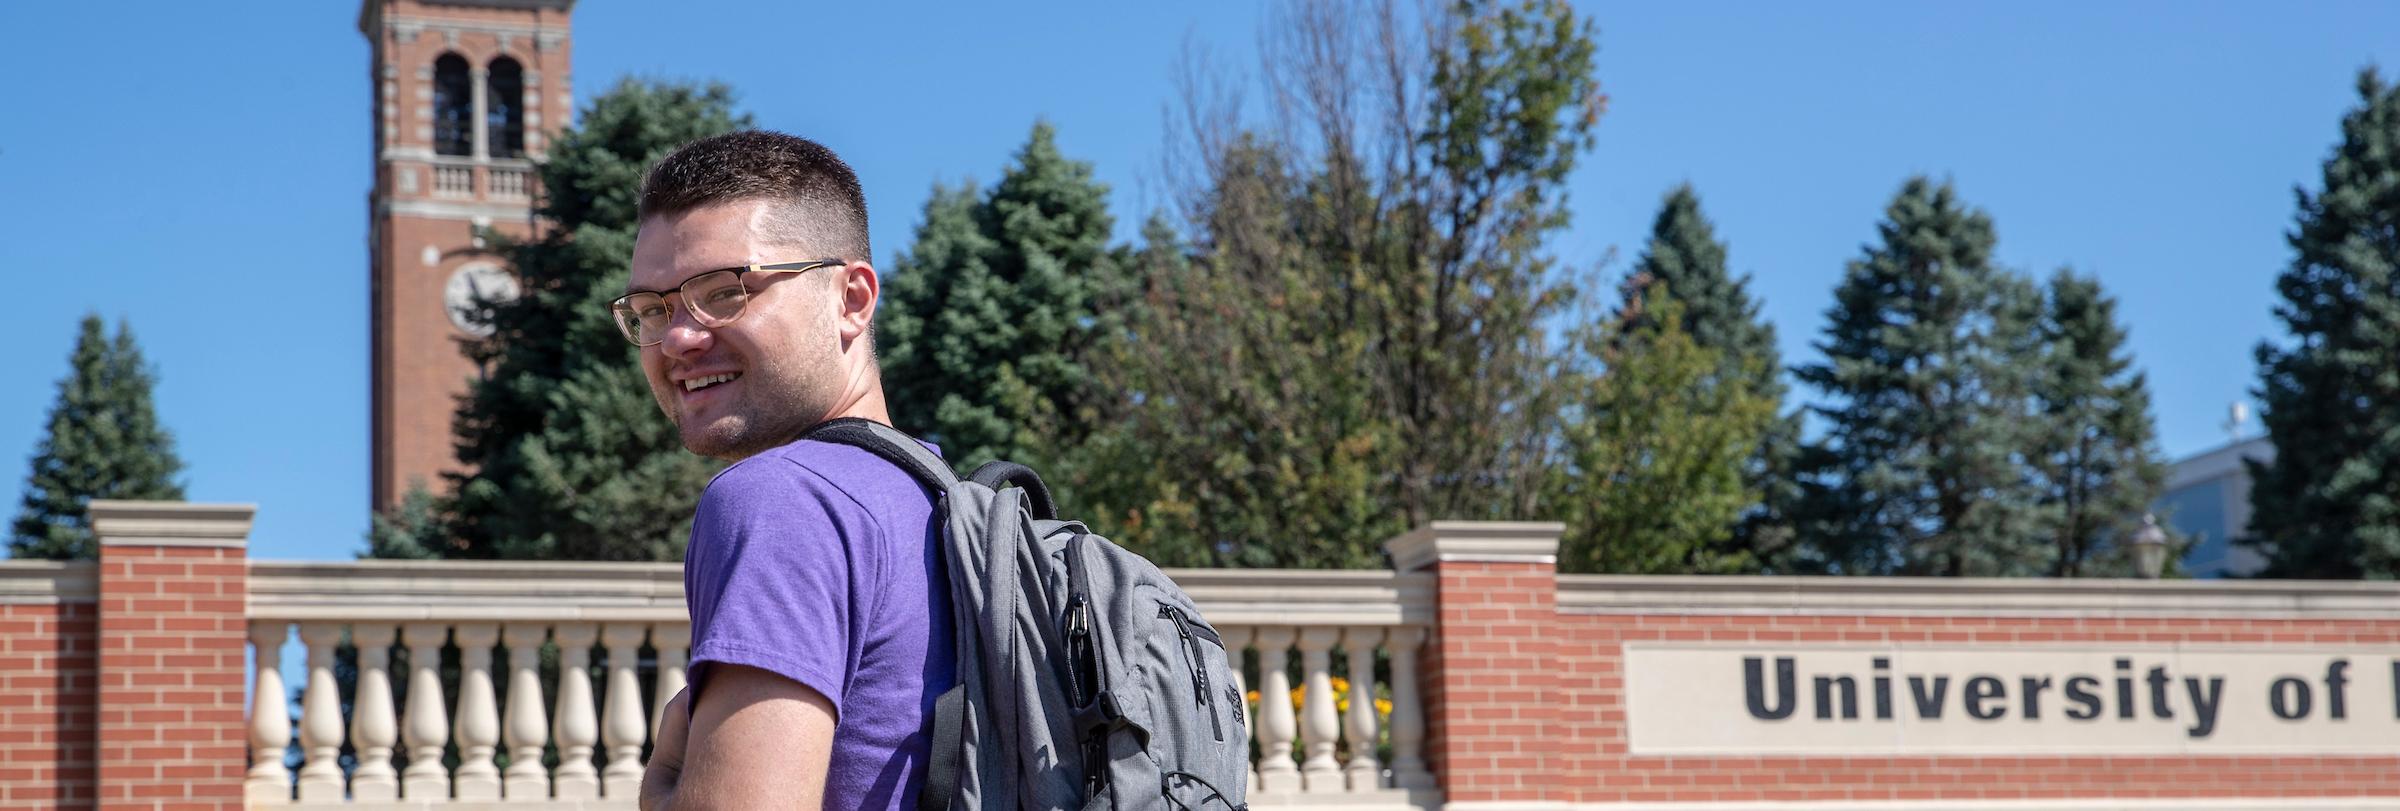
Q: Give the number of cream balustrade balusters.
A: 14